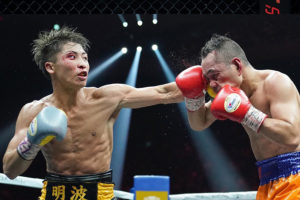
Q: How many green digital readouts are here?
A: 0